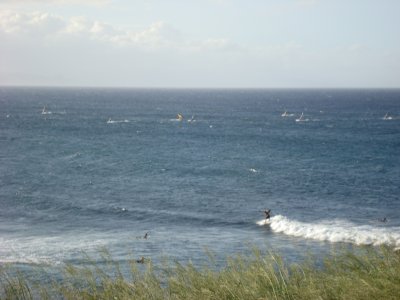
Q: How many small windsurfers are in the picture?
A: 7